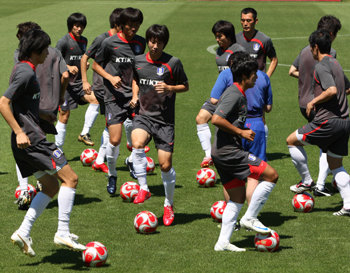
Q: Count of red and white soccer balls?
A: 10